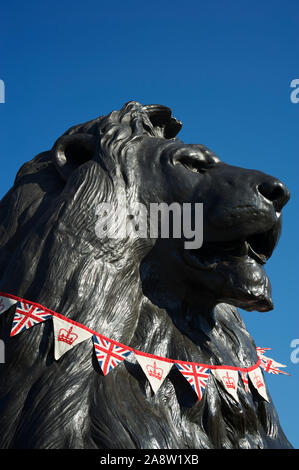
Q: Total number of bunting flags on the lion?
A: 12